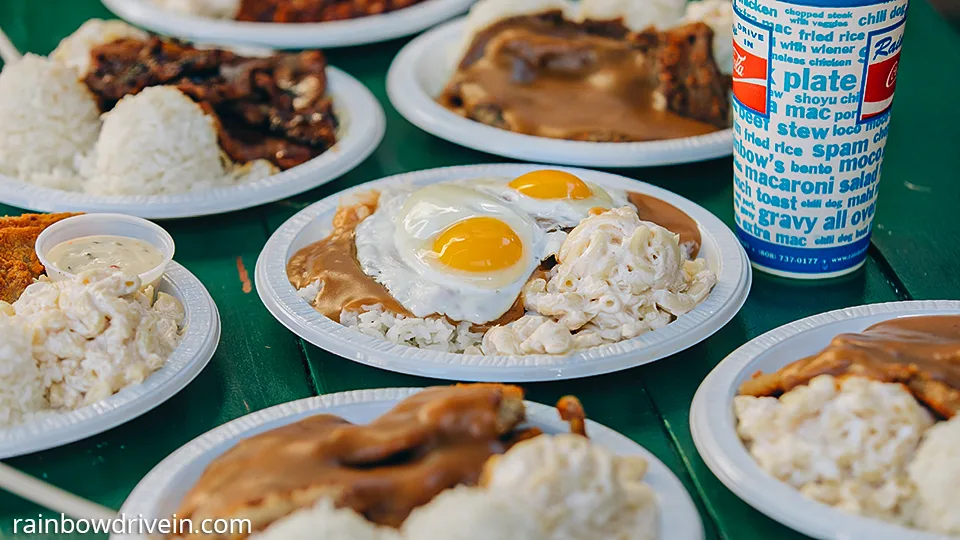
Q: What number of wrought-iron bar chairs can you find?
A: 0